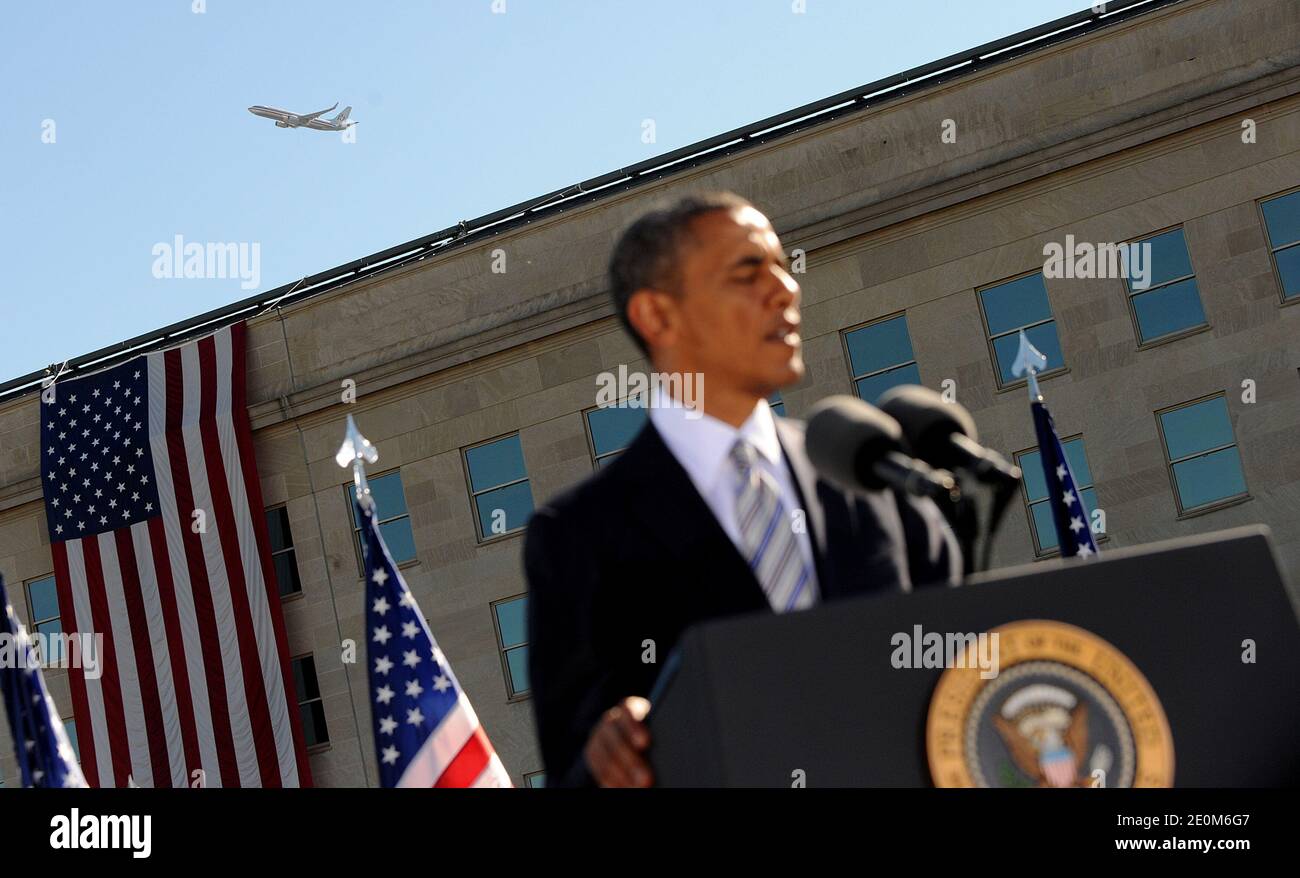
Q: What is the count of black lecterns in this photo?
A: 1